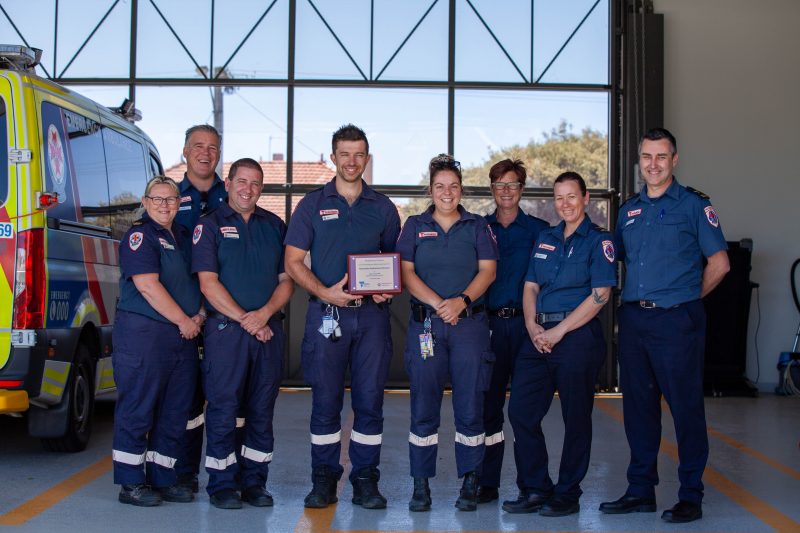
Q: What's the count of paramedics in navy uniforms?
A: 8